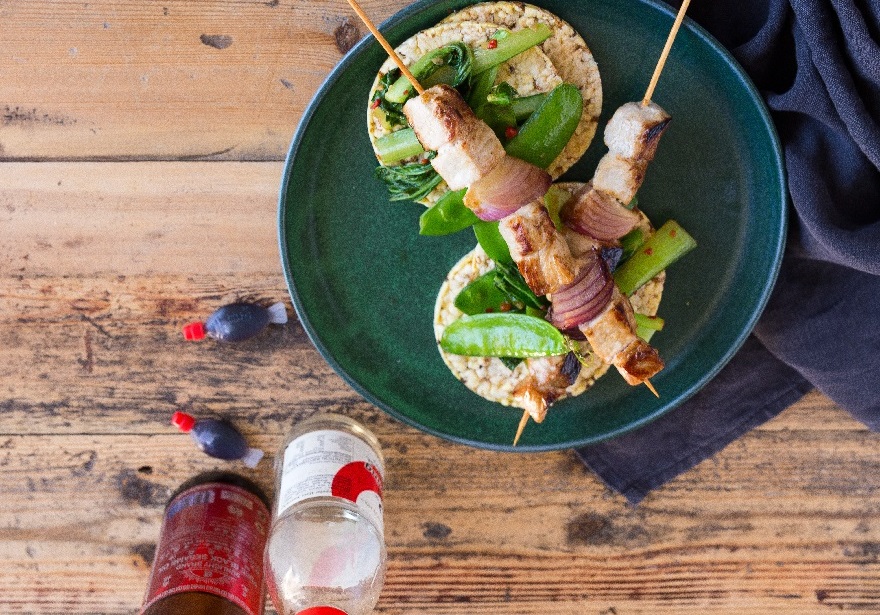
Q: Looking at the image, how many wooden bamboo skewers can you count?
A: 2